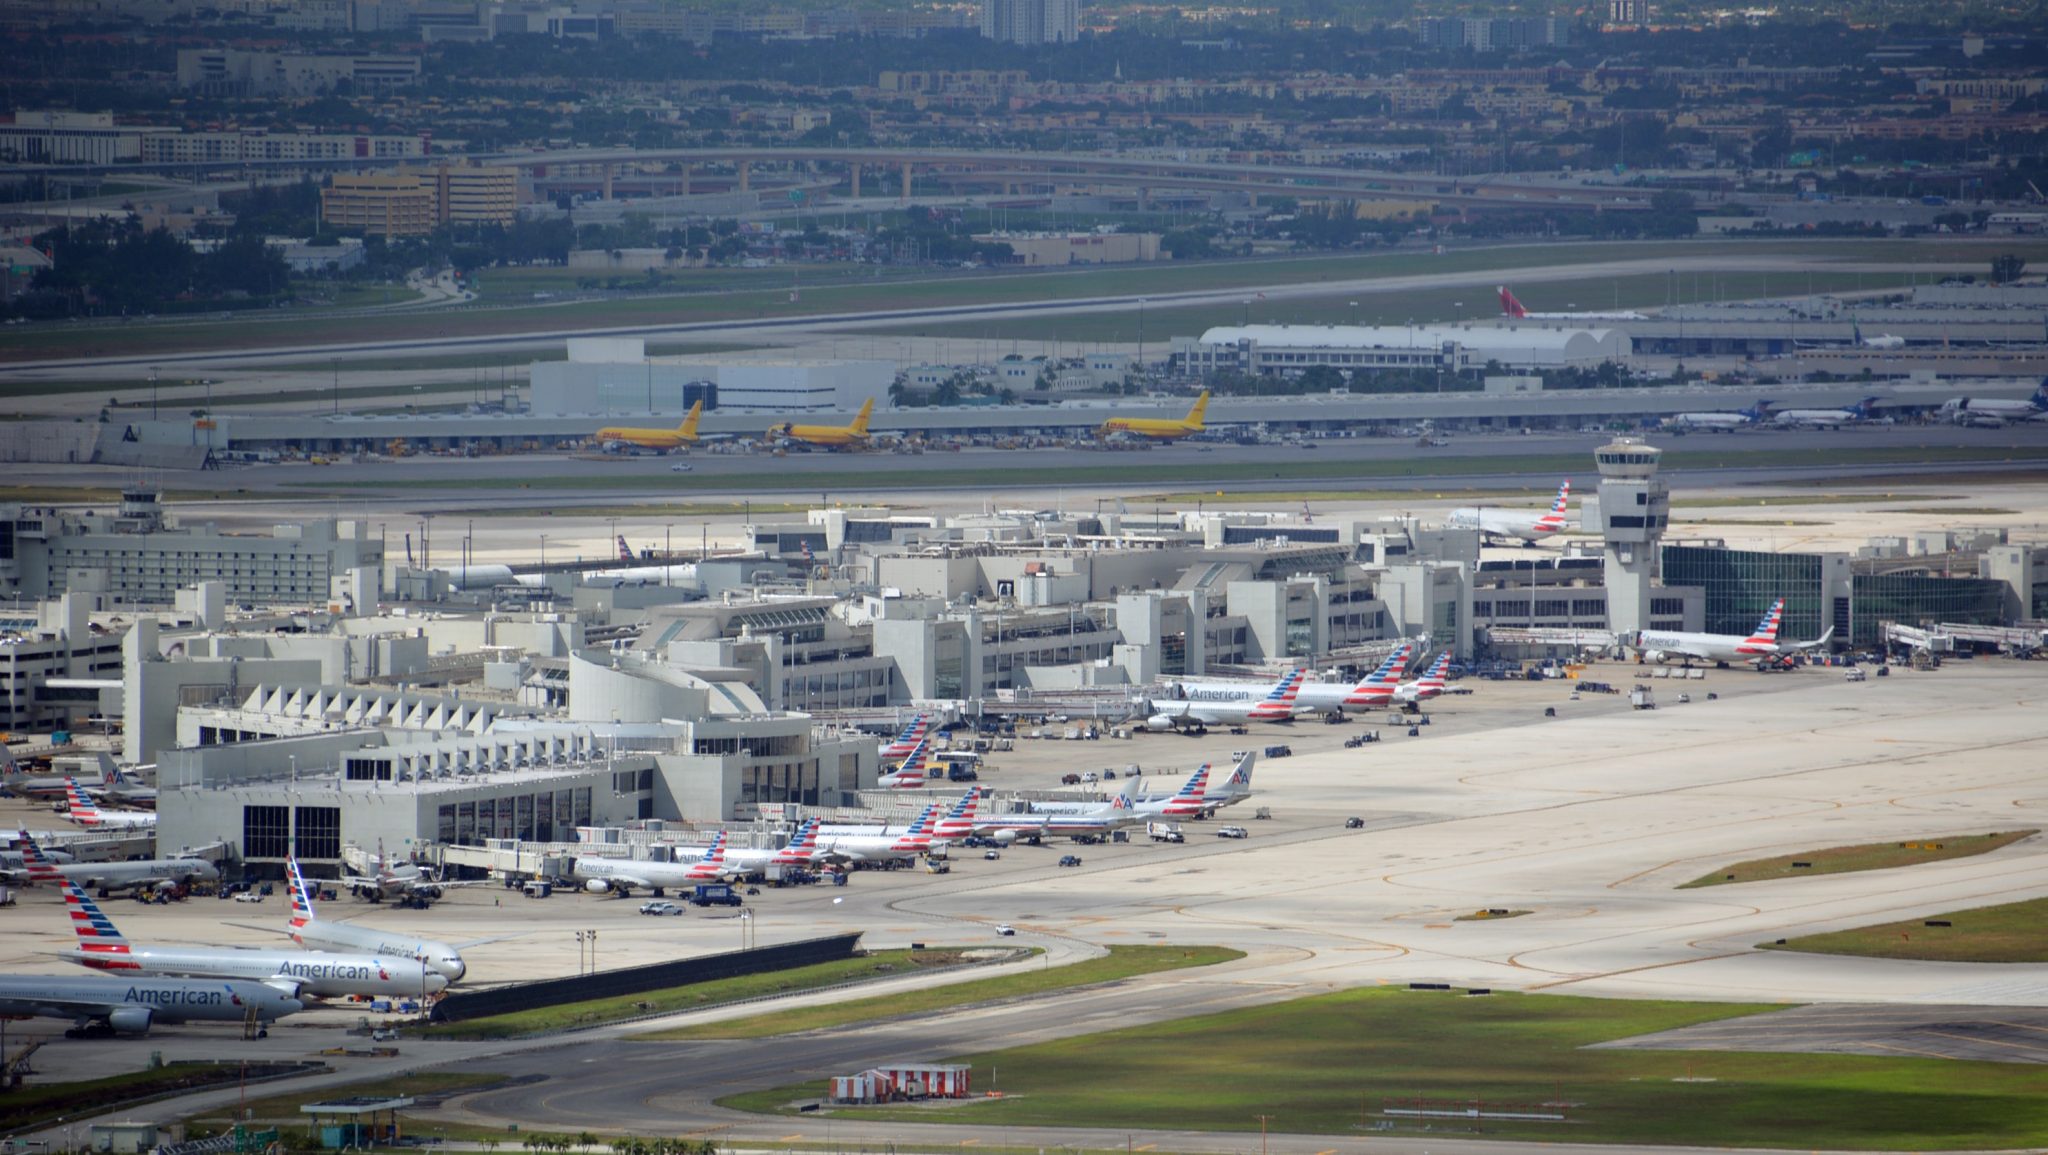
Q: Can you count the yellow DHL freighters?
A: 3